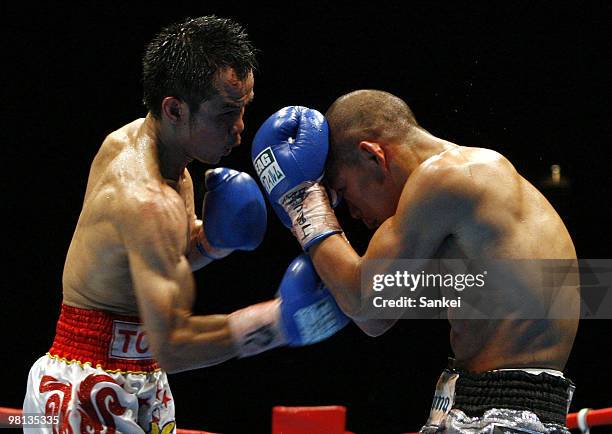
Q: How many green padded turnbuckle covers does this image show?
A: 0